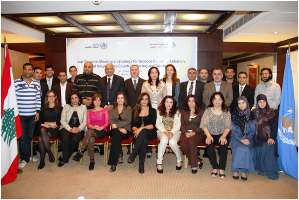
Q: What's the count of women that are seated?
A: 10